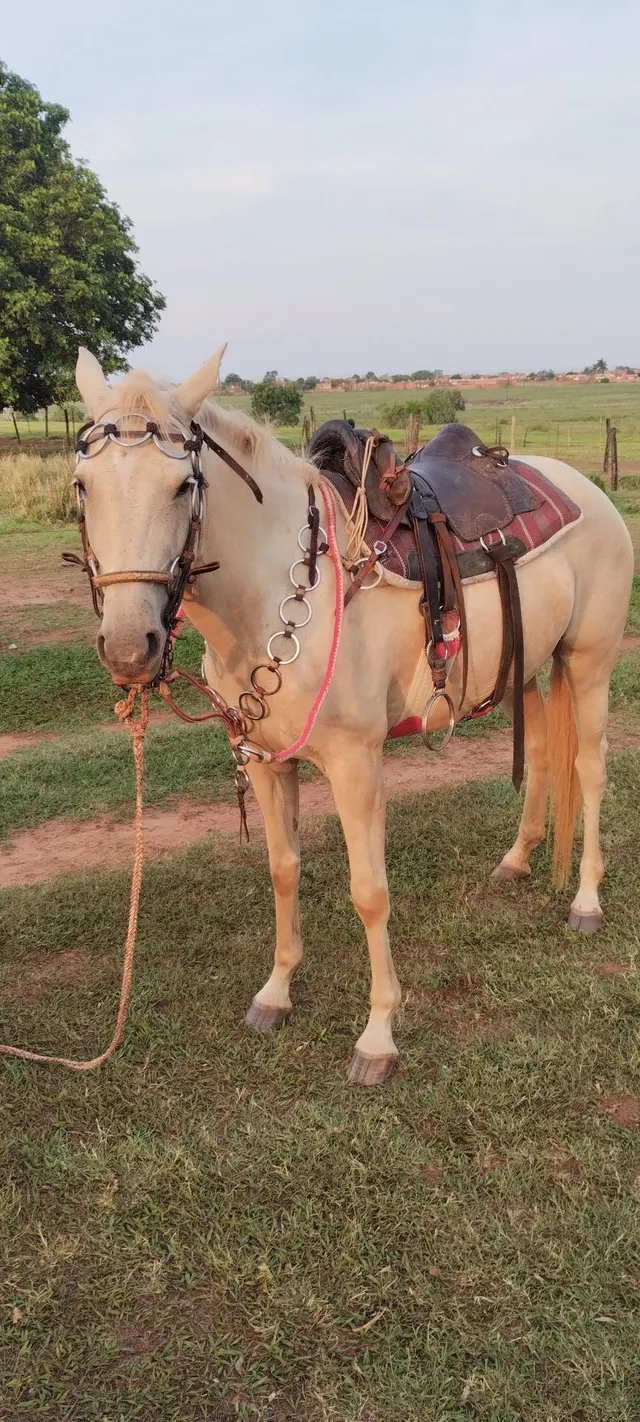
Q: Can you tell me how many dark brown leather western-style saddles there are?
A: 1